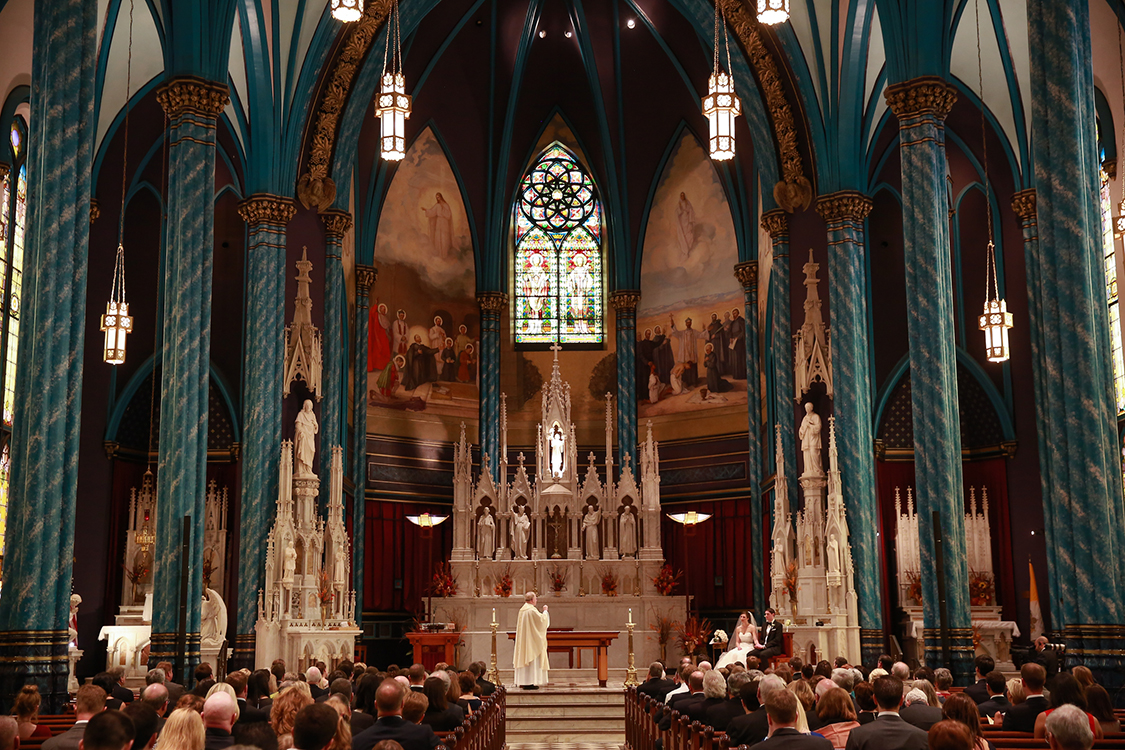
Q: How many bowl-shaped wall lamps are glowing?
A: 2